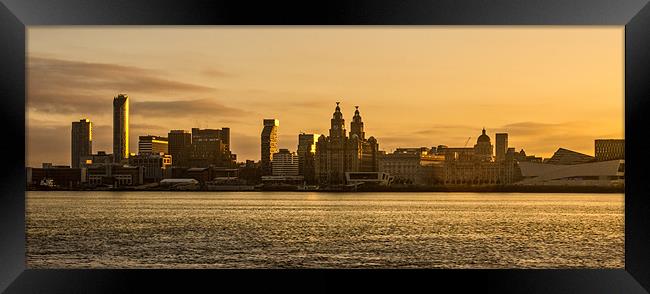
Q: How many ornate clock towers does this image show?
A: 2